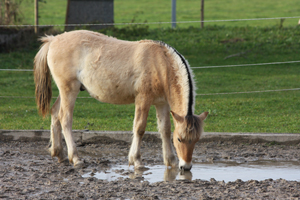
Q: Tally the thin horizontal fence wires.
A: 3